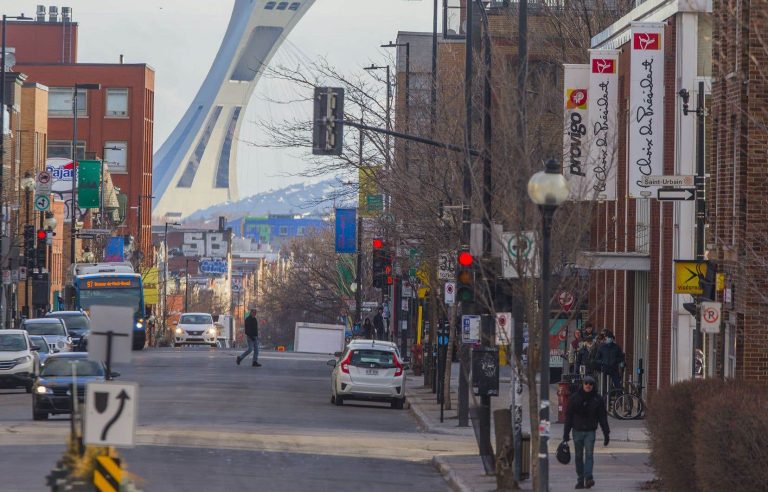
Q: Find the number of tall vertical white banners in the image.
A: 3